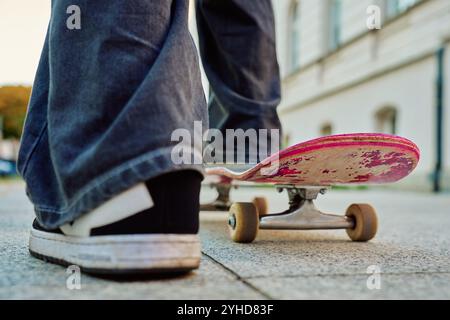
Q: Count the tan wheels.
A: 3